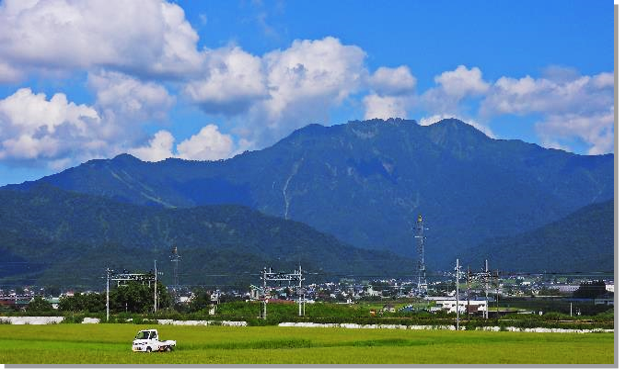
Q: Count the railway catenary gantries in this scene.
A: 3